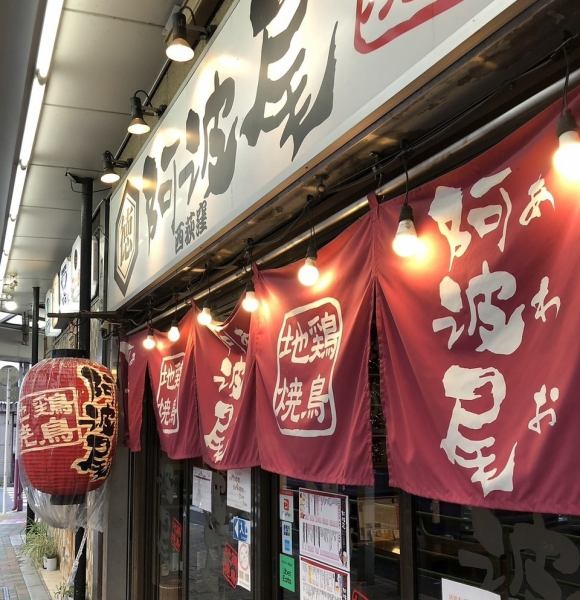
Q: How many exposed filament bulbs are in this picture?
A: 7